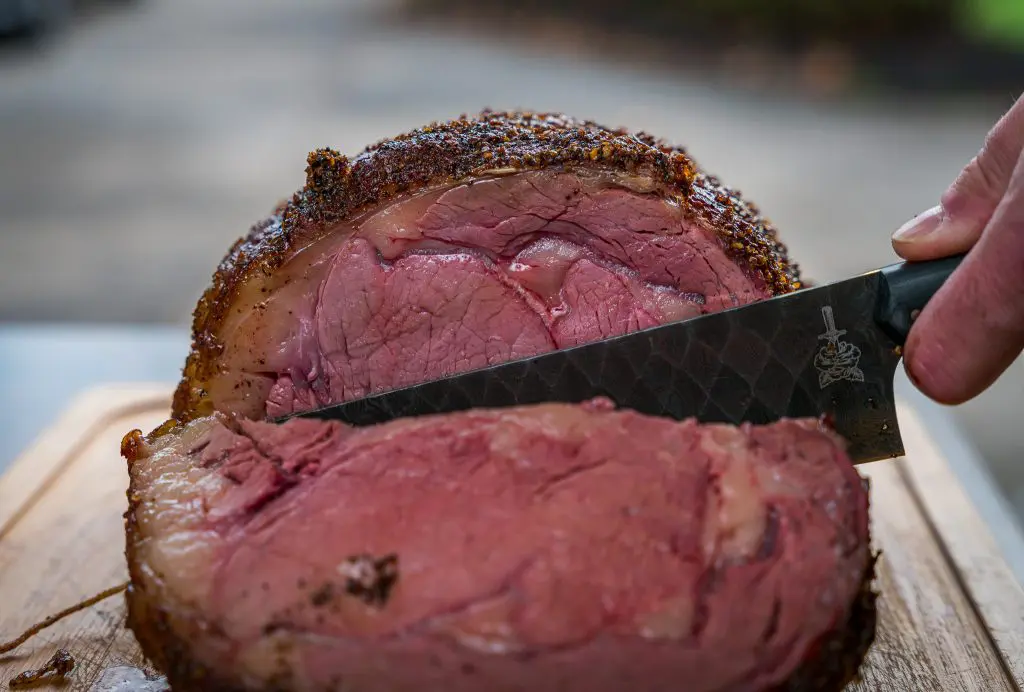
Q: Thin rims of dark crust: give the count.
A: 2